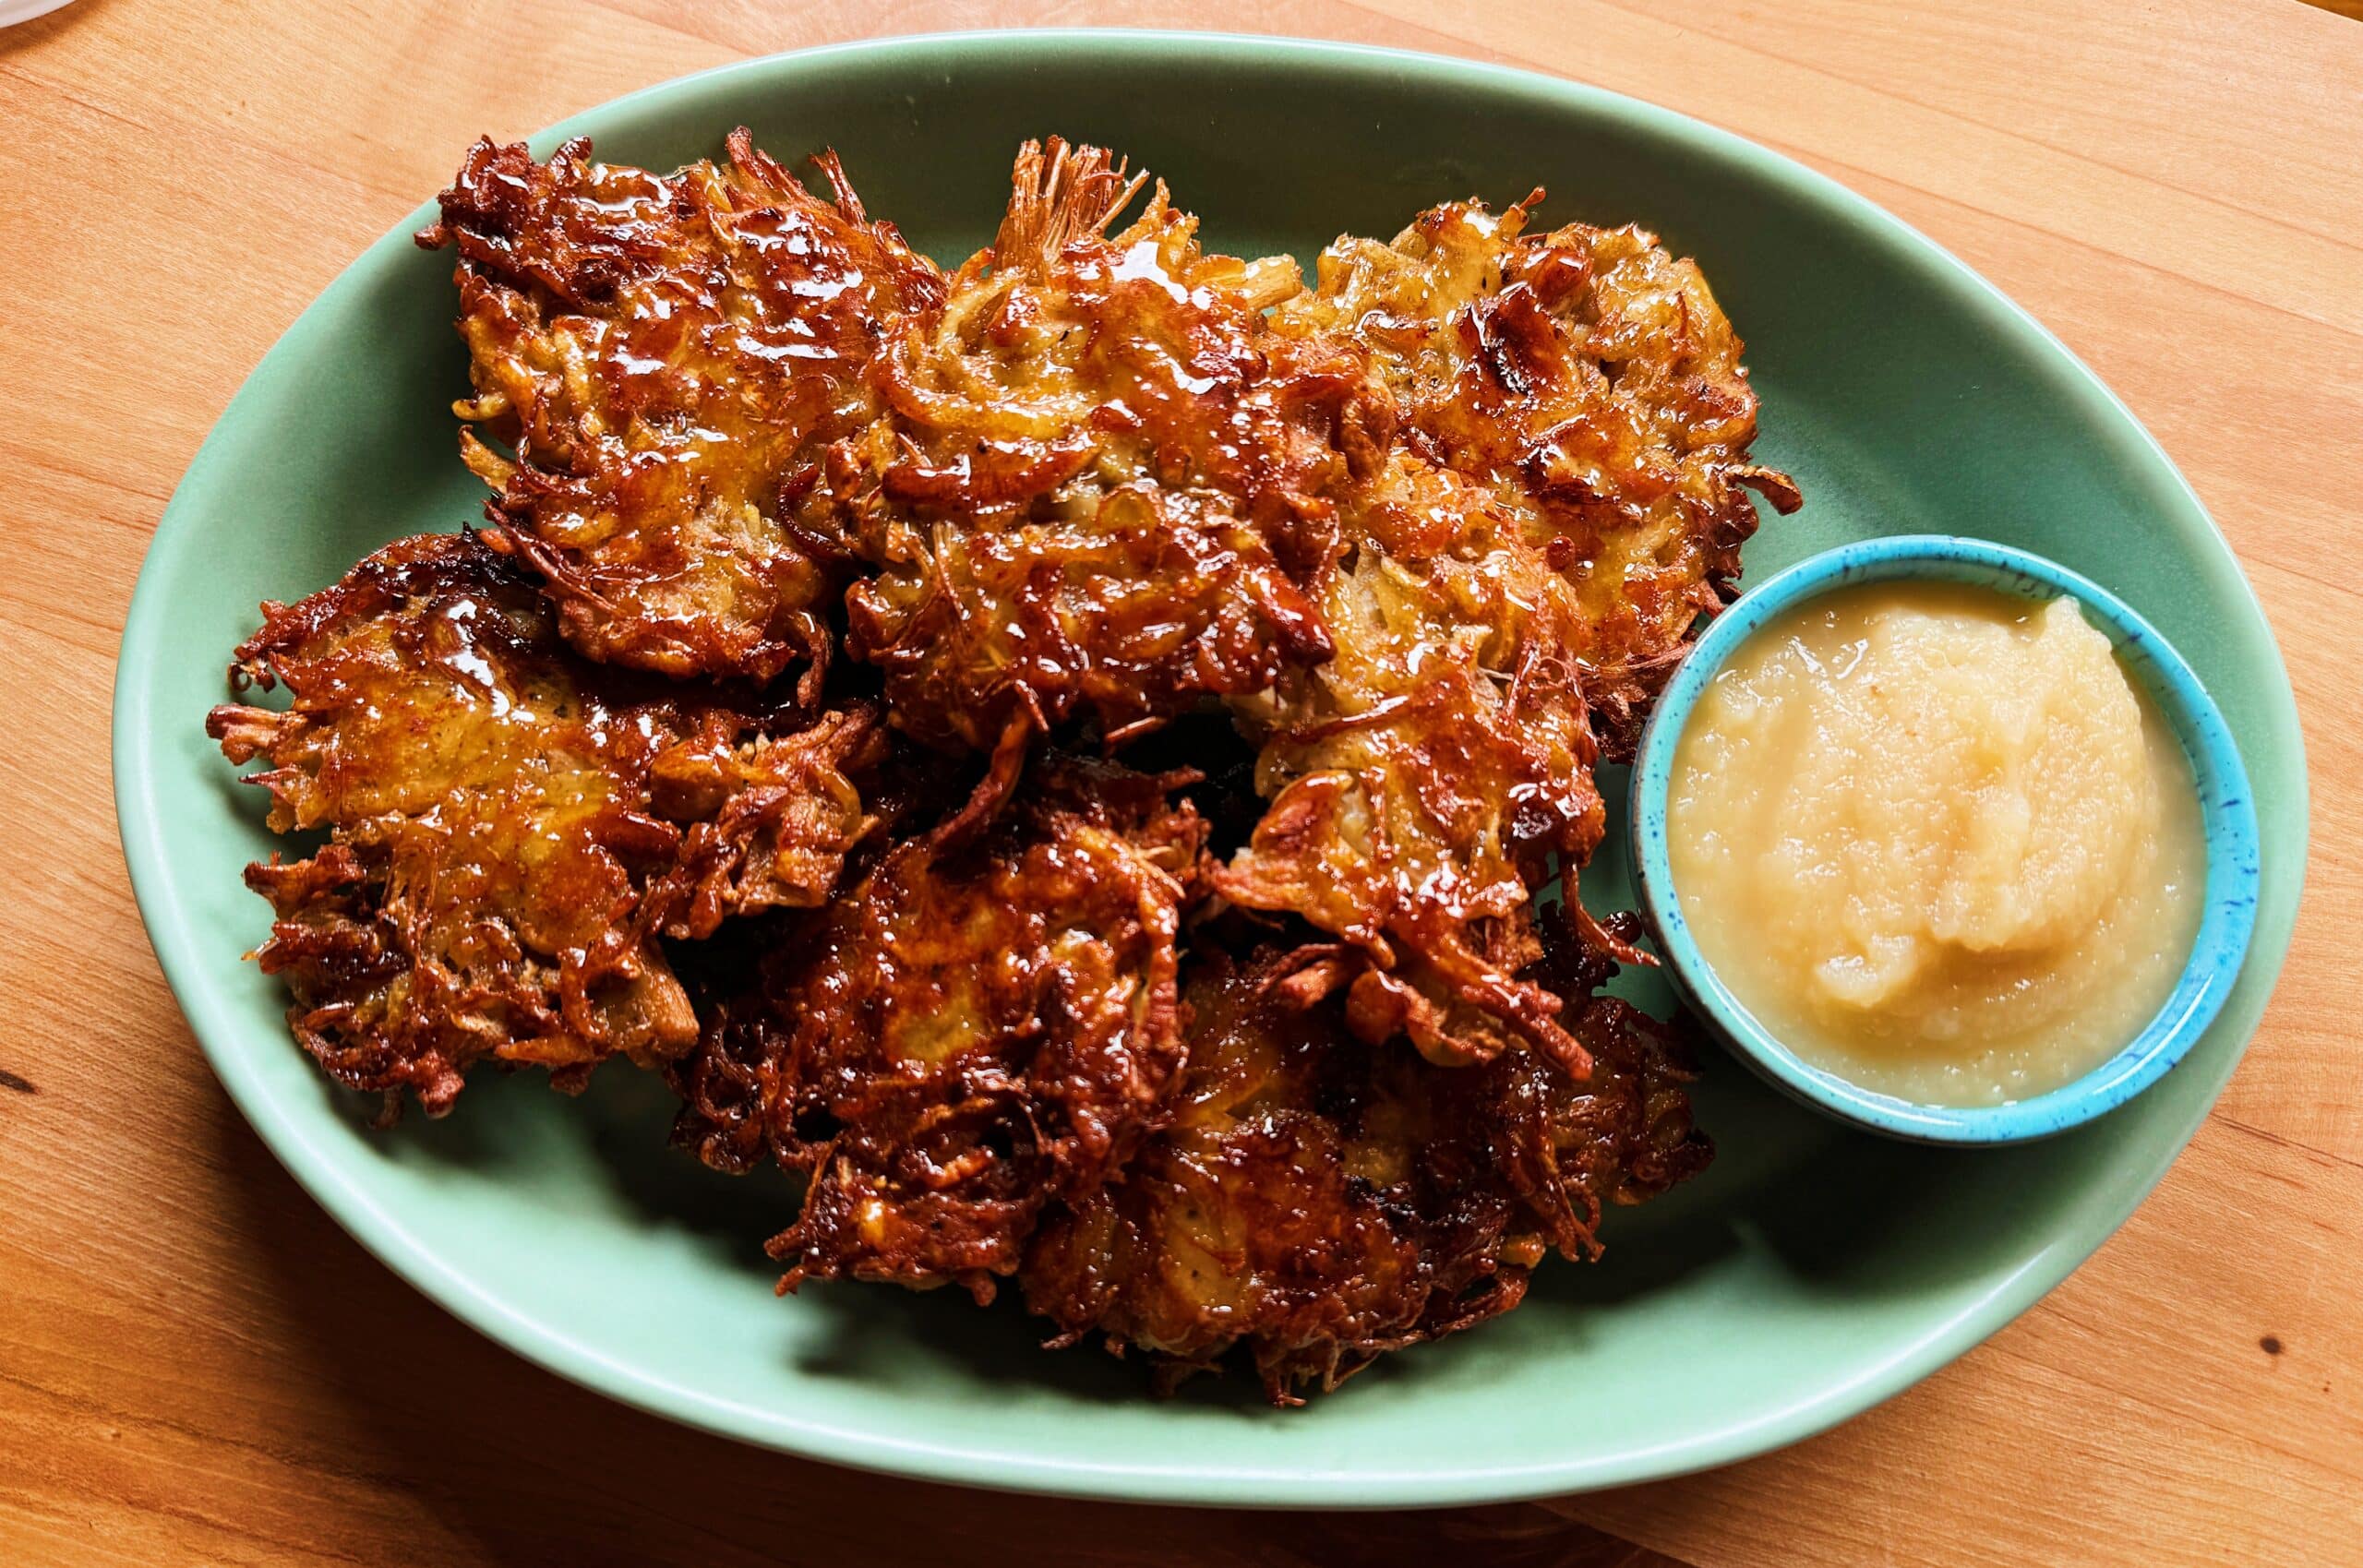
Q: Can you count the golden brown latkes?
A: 7